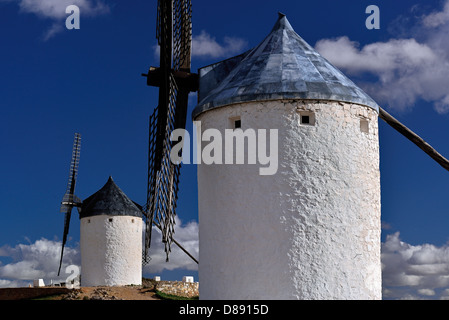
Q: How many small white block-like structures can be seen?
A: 3